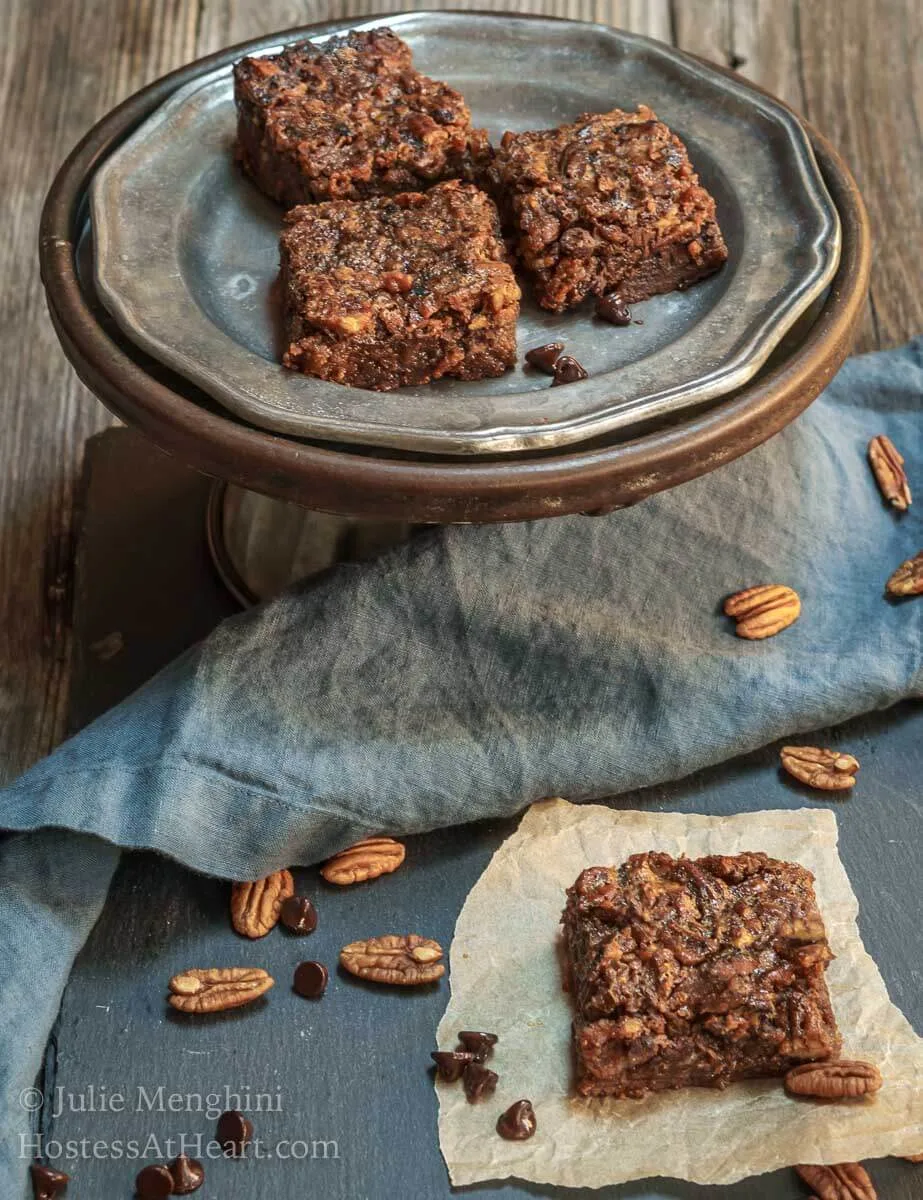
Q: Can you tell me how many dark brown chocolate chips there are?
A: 13